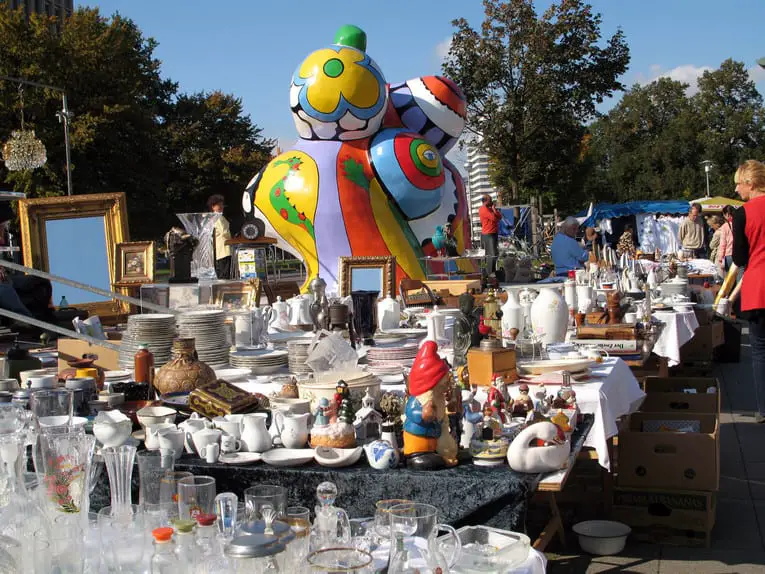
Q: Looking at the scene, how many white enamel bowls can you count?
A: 1